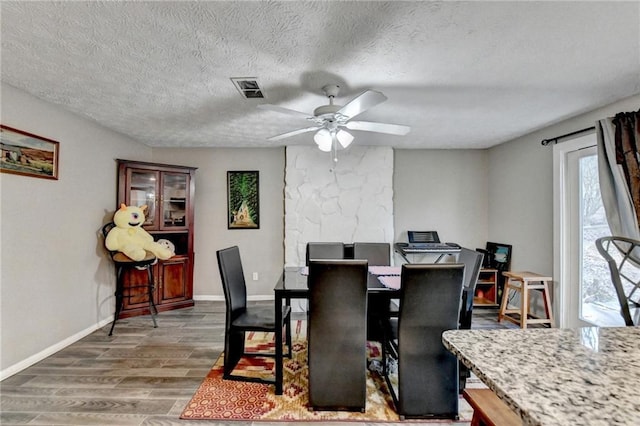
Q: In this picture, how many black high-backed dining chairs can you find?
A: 6